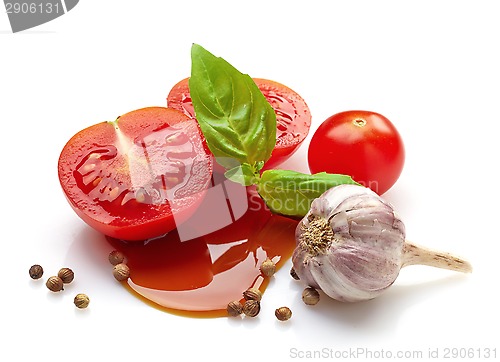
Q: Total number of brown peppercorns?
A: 13